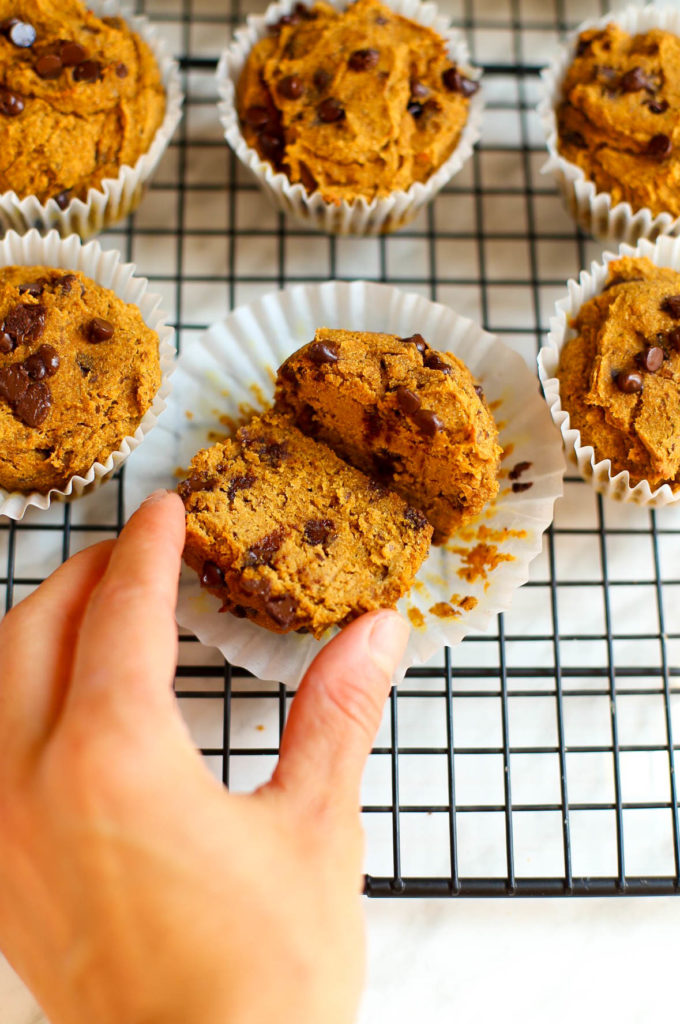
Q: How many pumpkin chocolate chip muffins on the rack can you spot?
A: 6